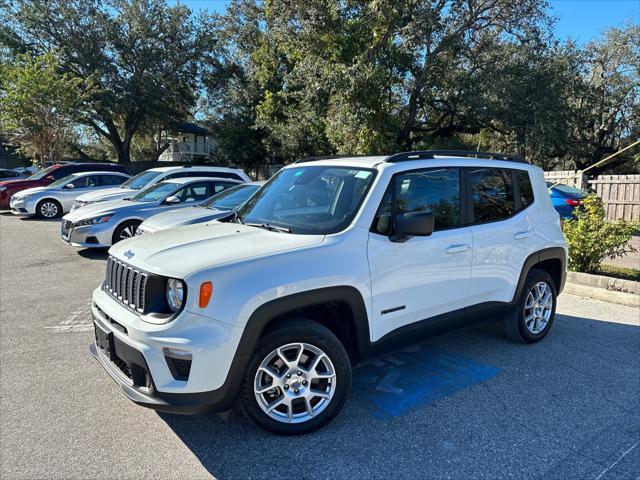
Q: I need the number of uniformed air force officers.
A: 0